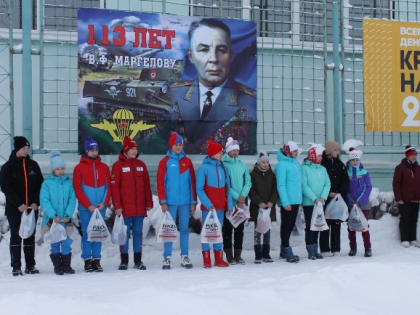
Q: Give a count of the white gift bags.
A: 12